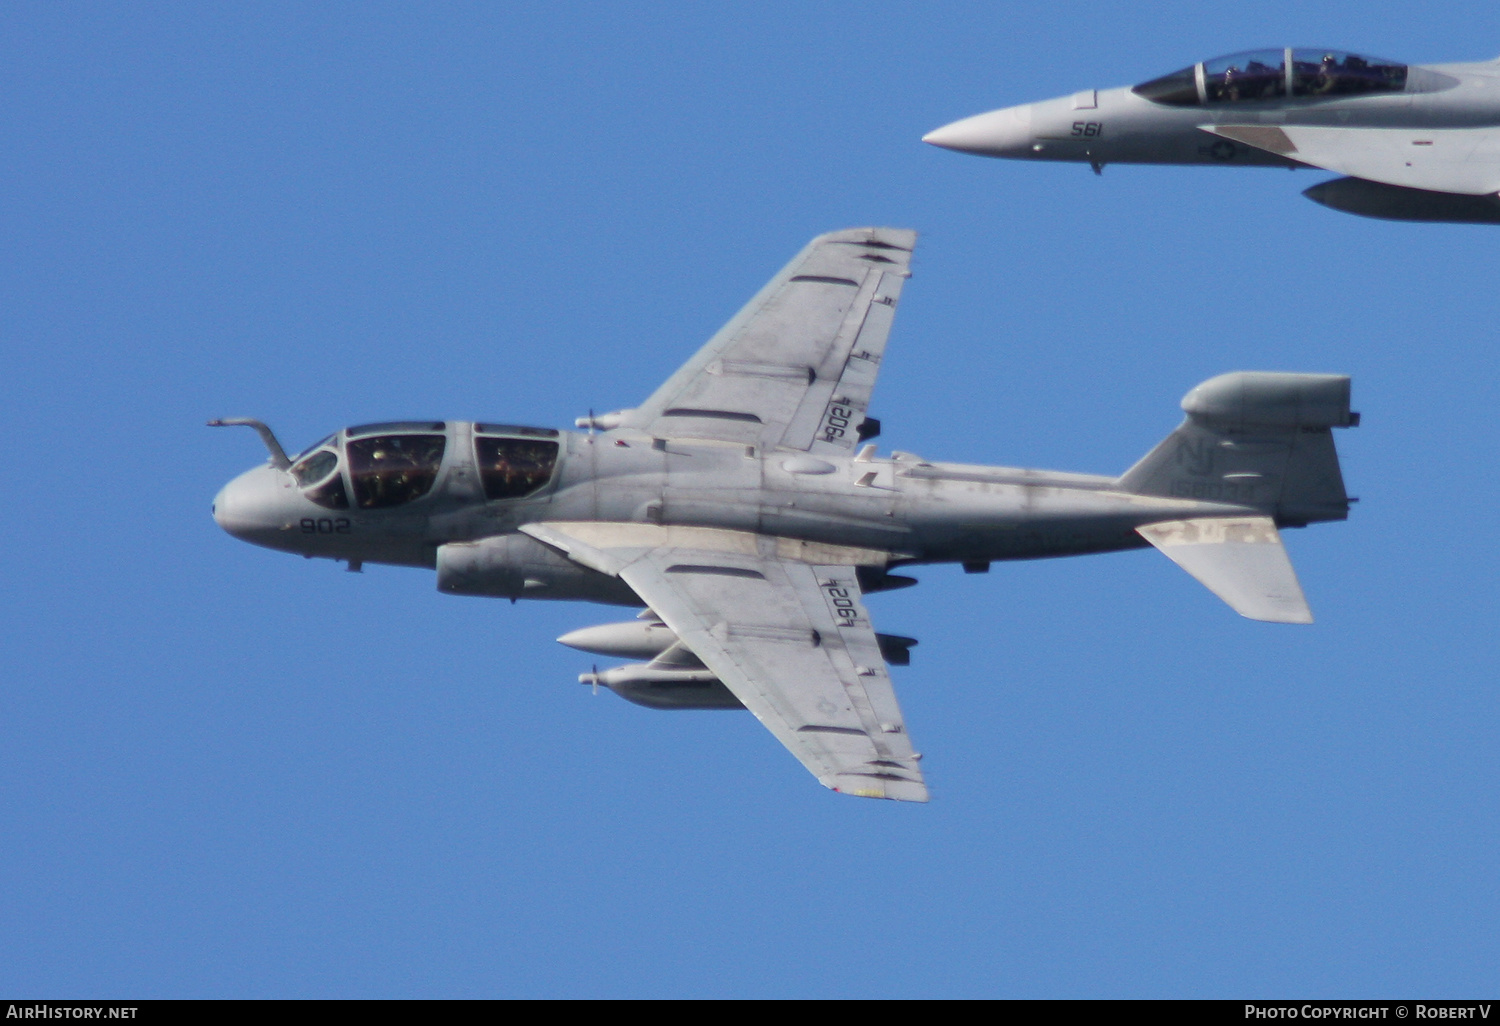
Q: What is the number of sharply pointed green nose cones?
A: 0